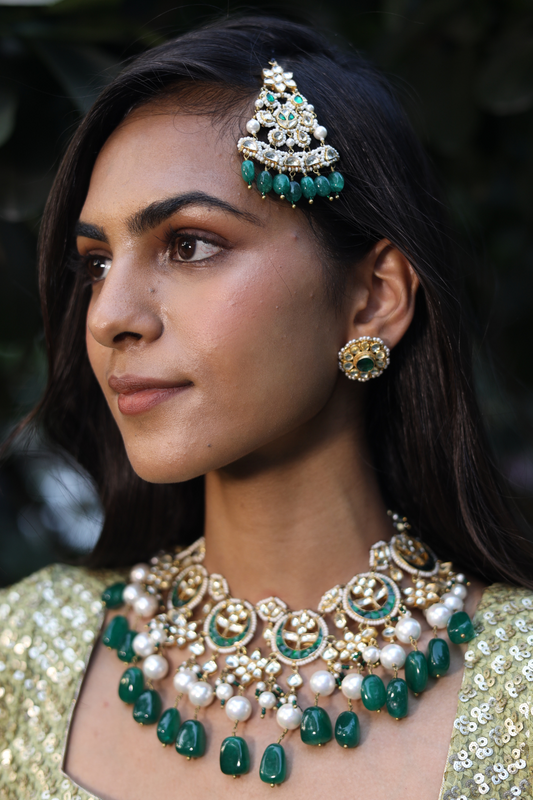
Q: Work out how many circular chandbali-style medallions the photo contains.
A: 5